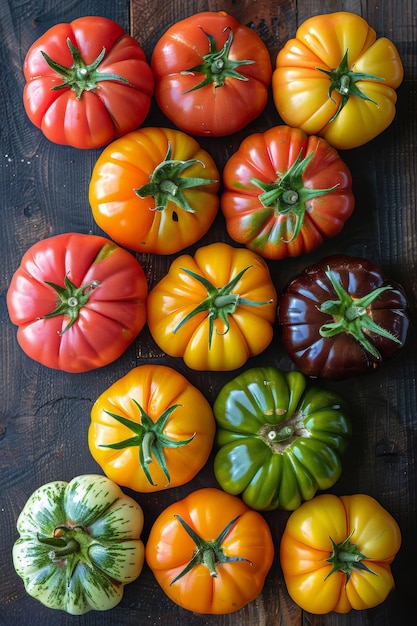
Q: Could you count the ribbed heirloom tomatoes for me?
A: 13